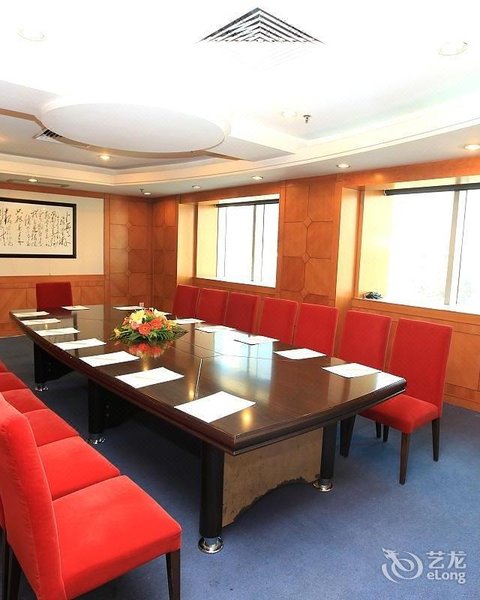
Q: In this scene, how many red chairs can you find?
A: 14